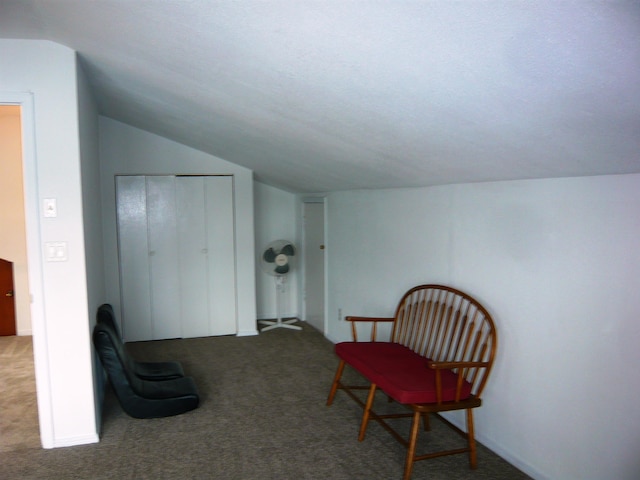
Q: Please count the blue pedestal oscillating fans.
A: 0